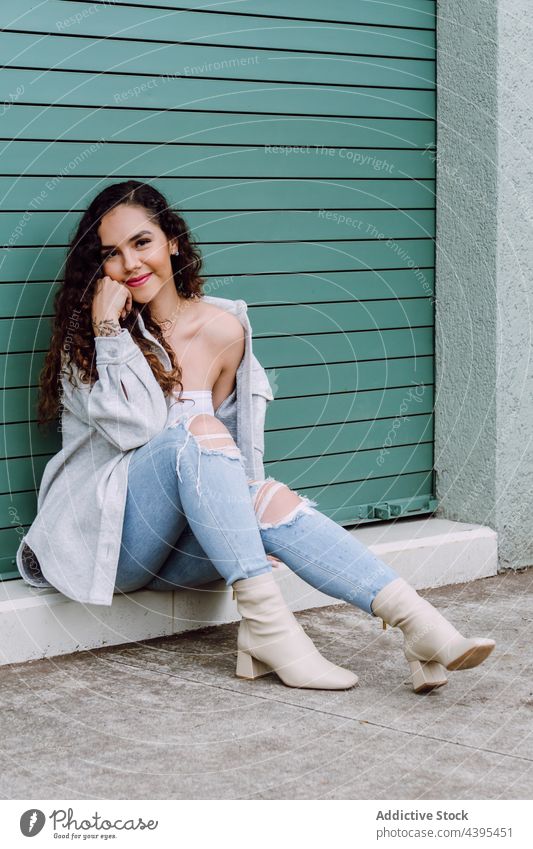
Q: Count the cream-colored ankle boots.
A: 2